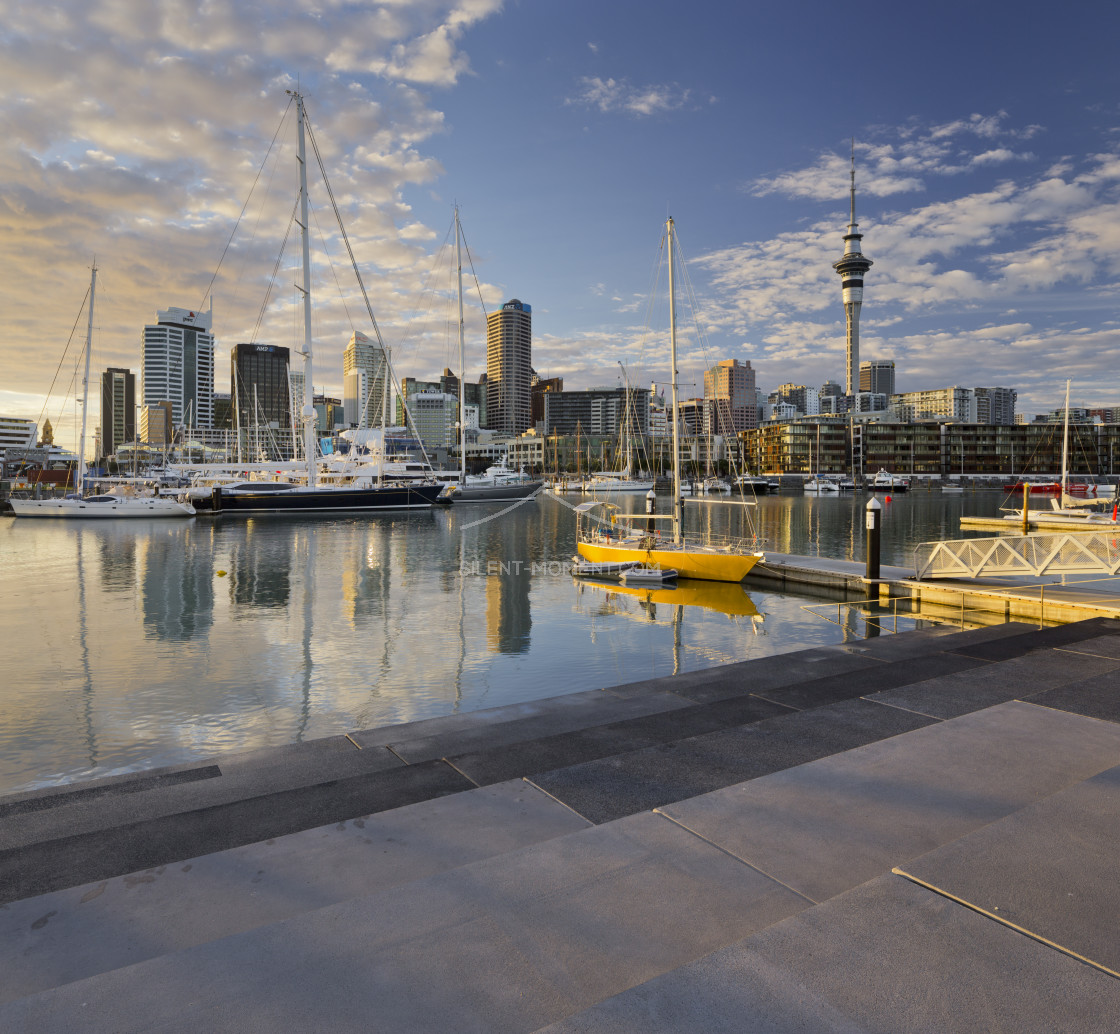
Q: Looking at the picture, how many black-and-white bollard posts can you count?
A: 2